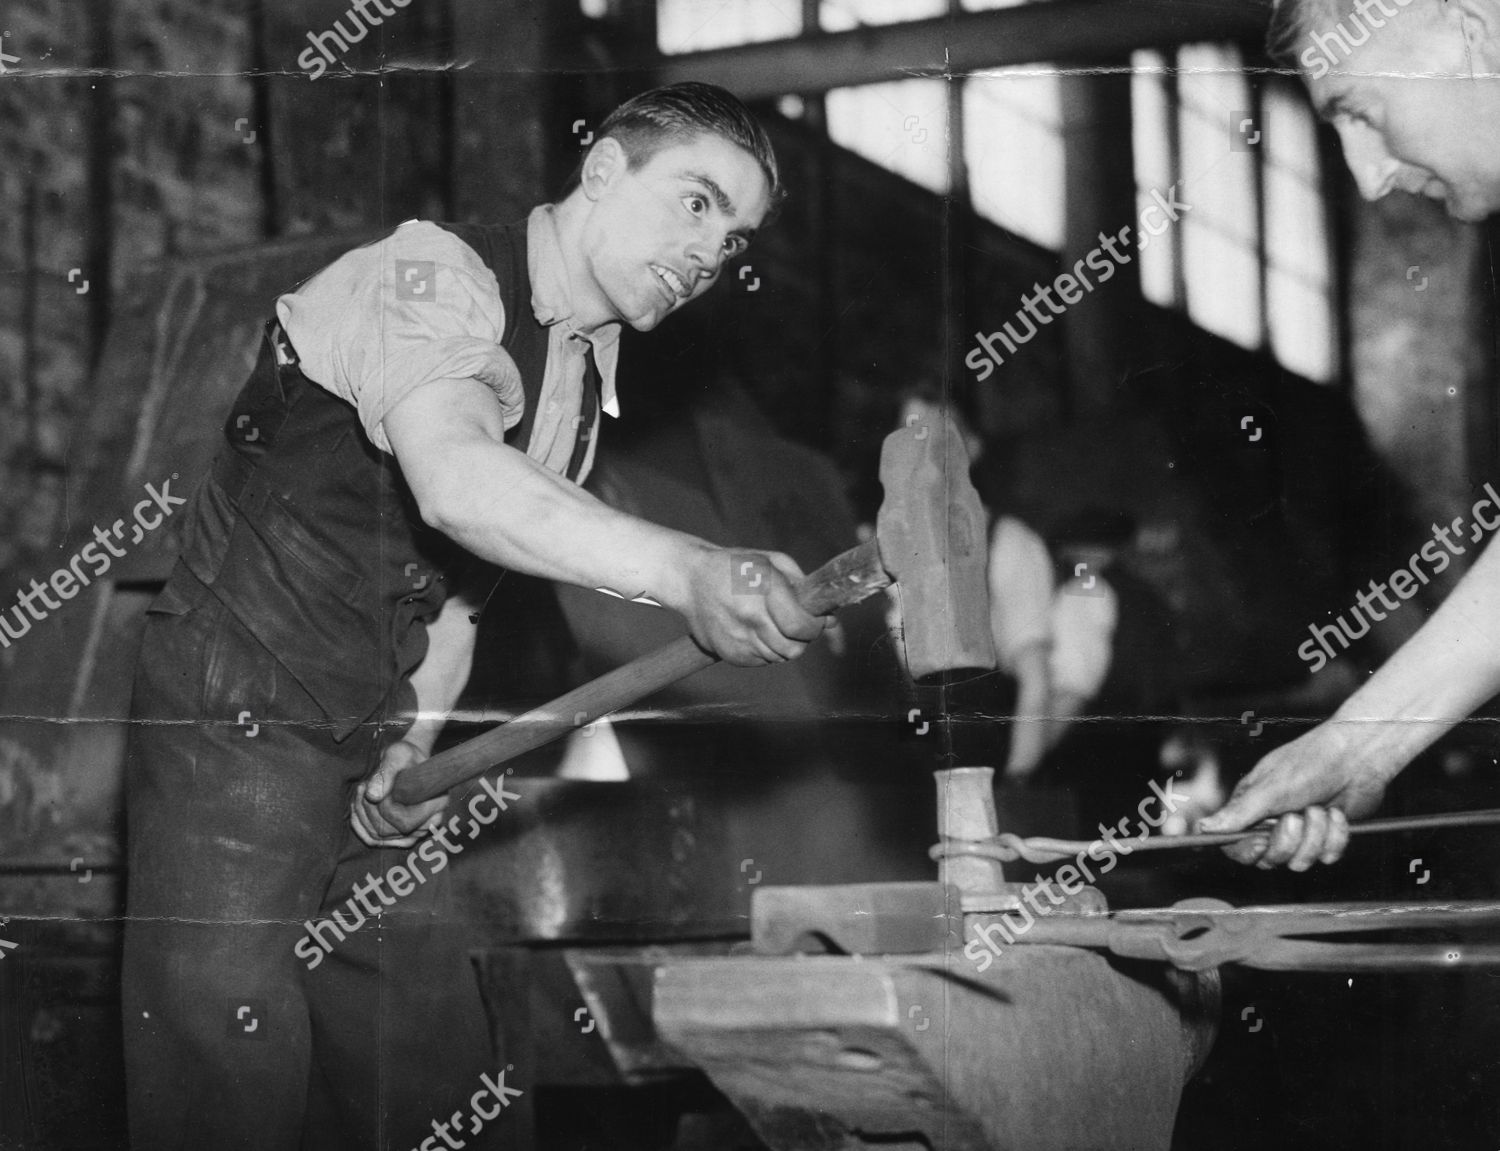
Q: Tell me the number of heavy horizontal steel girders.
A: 1